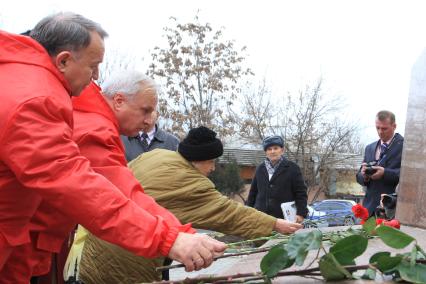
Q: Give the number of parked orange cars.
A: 0